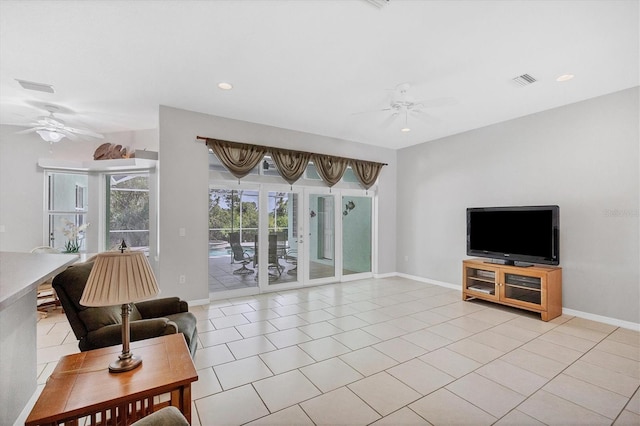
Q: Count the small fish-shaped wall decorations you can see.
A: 3